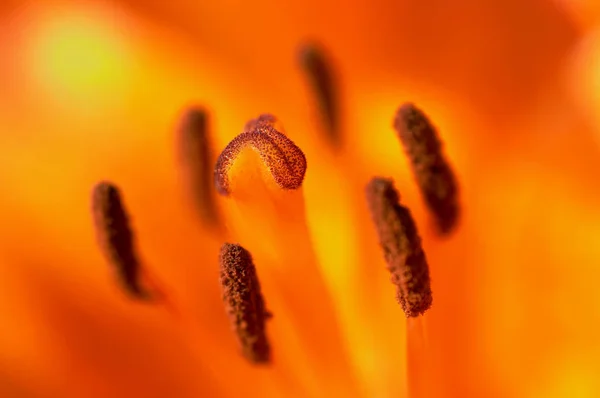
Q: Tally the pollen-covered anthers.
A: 6